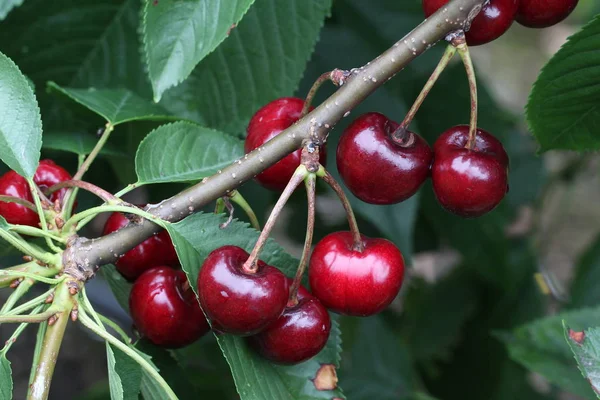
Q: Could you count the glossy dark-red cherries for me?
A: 12